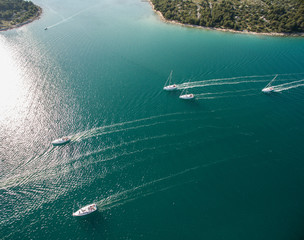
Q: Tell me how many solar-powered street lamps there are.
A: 0